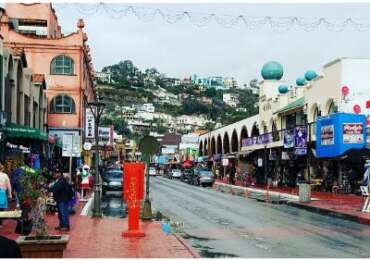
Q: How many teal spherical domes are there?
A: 4